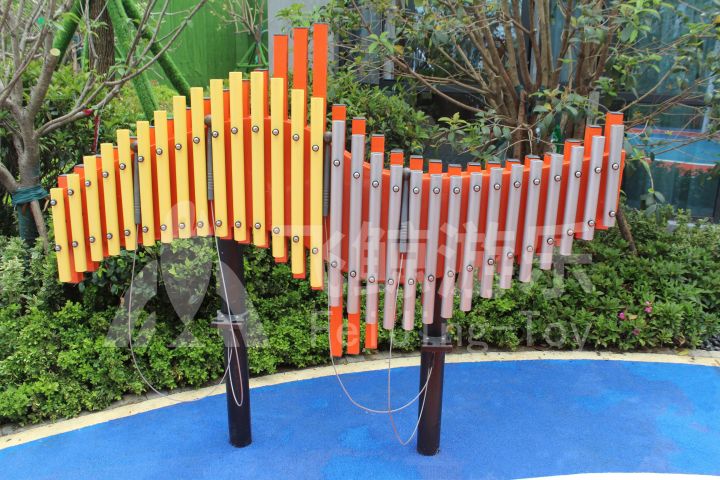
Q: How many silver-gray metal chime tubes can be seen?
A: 15